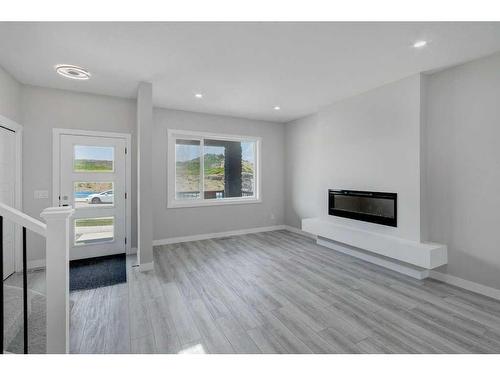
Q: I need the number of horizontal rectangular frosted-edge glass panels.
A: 3